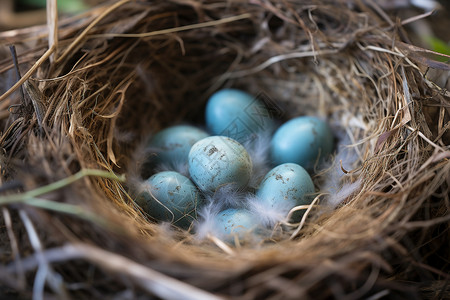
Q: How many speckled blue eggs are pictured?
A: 7